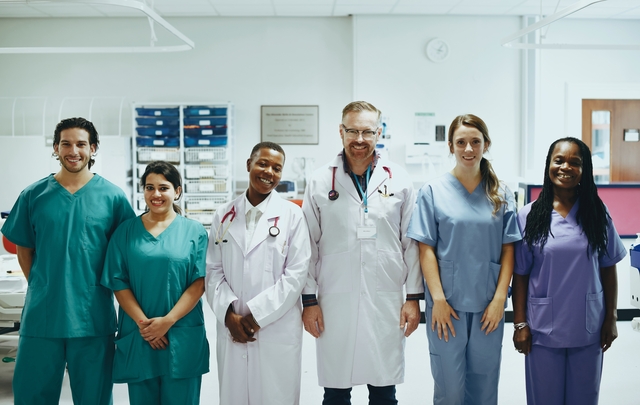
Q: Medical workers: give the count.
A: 6